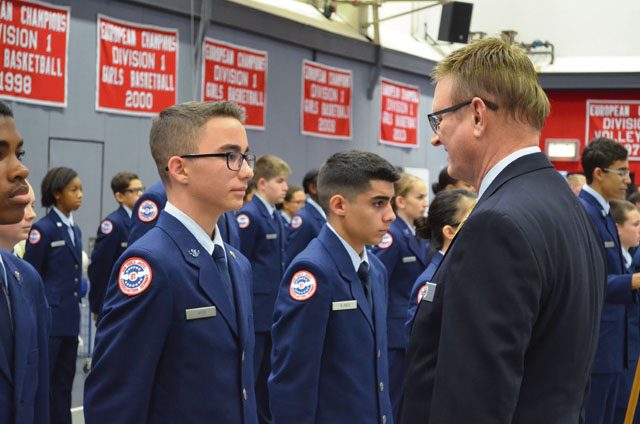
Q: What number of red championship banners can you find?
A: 6